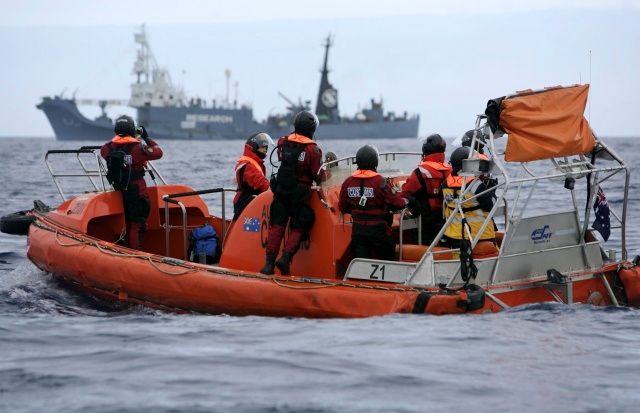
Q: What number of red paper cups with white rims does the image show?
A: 0